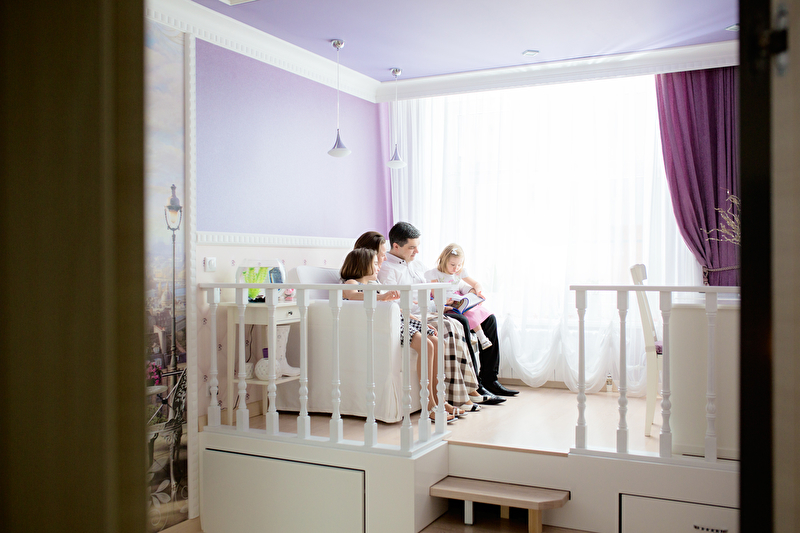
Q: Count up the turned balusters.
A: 13